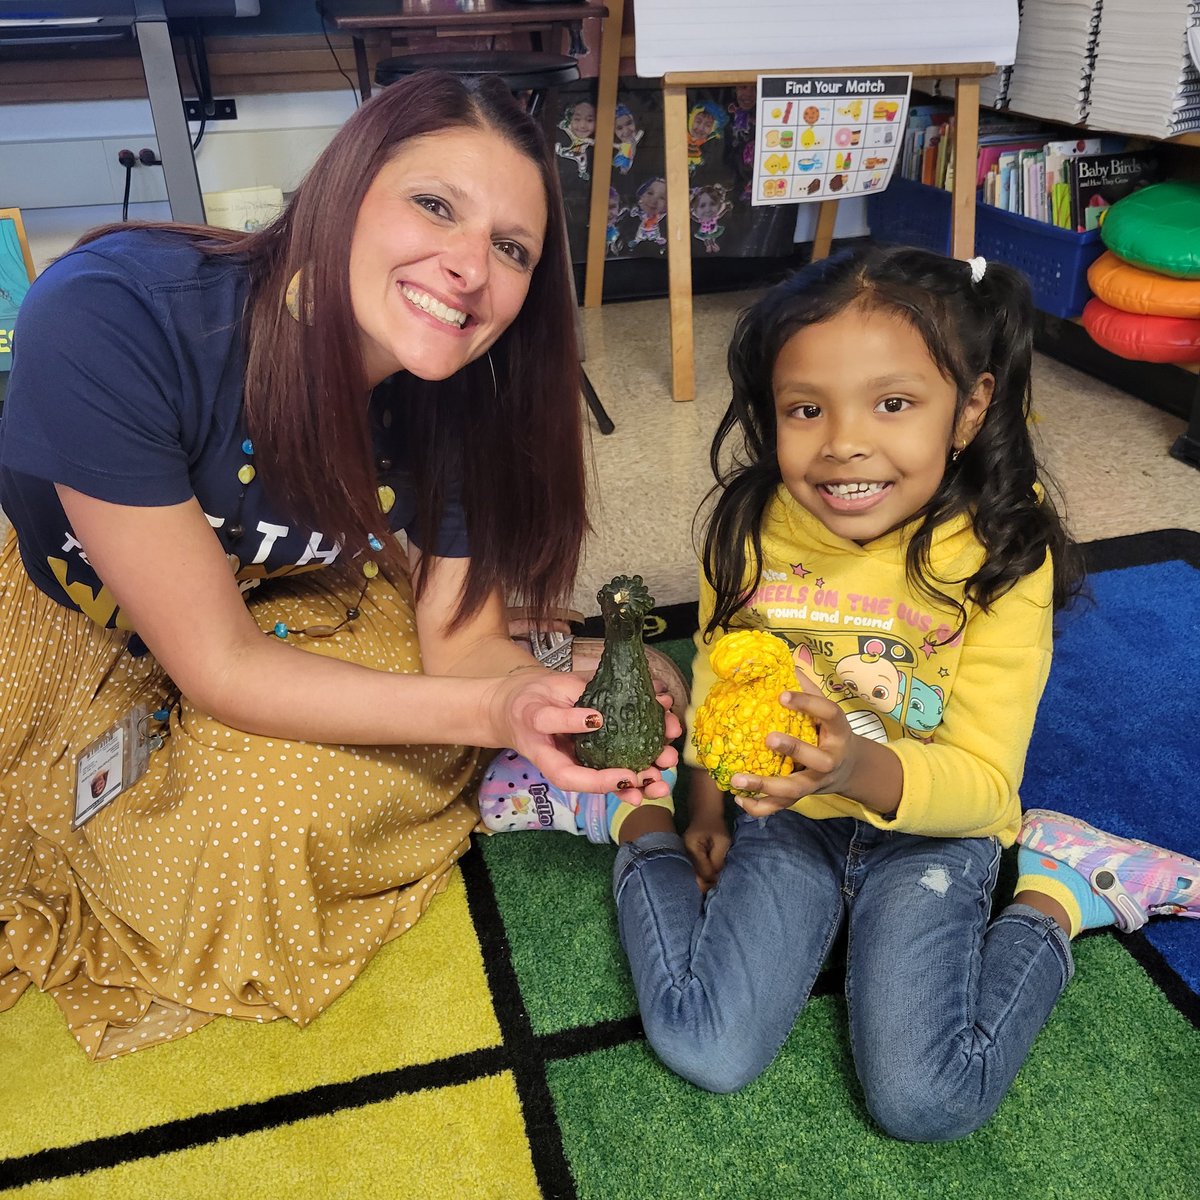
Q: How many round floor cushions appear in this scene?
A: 3